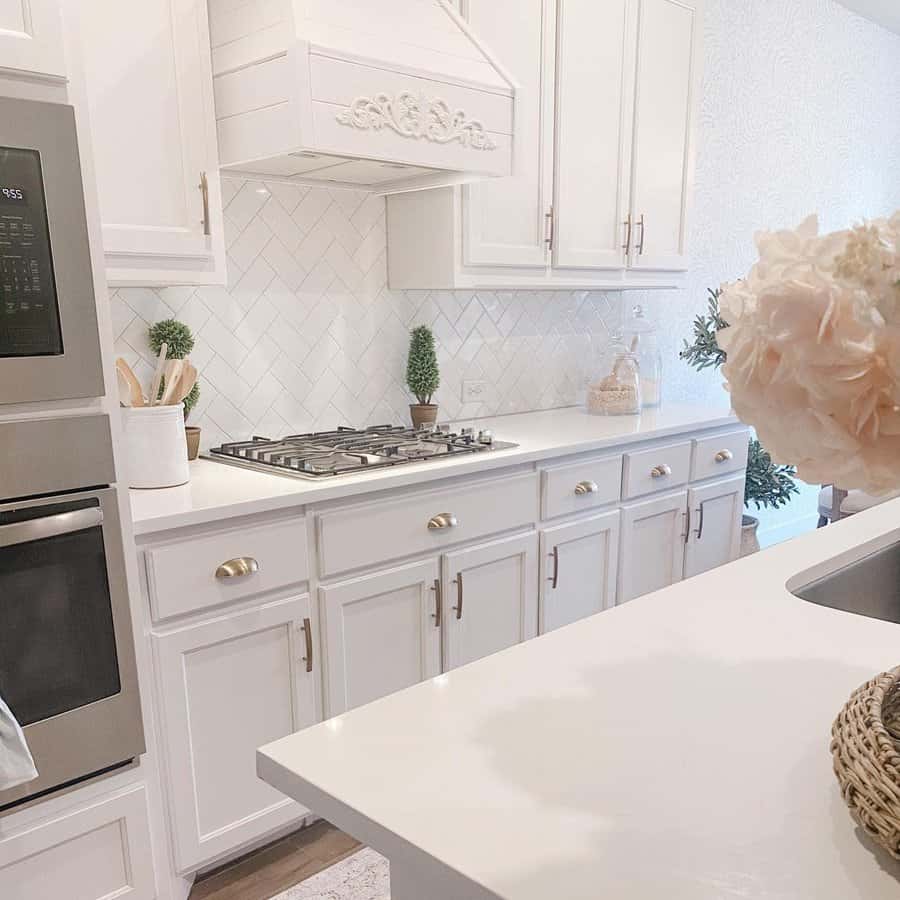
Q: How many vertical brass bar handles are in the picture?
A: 10